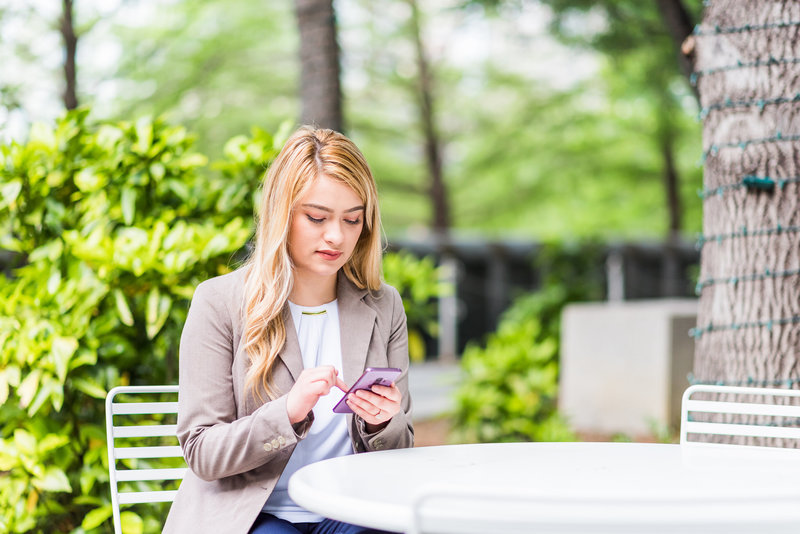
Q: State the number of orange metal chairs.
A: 0